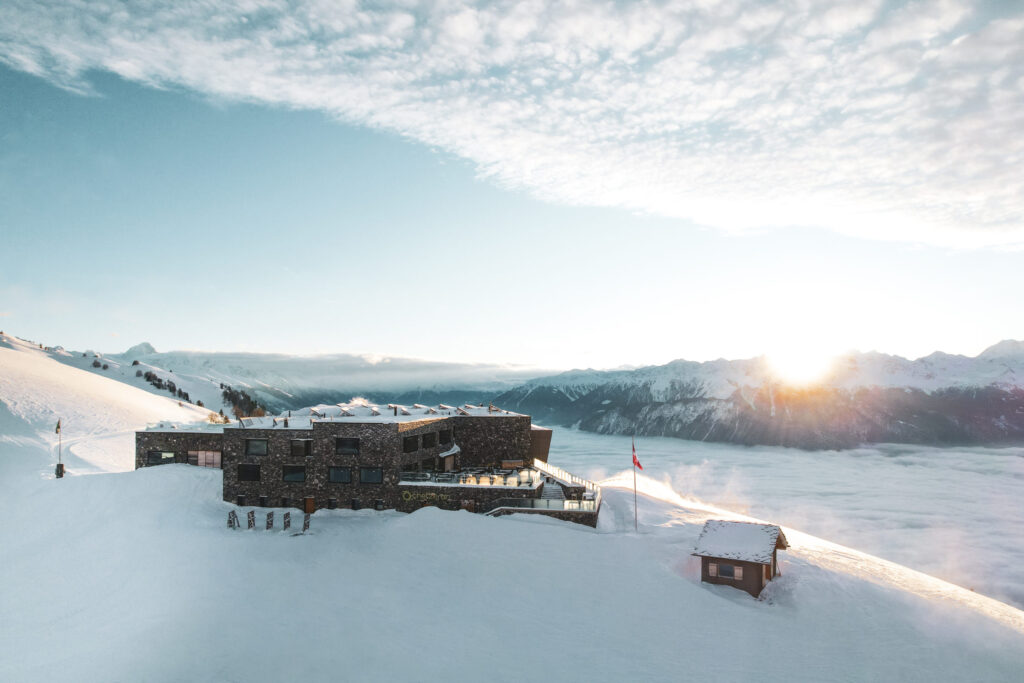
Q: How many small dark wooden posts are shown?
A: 5